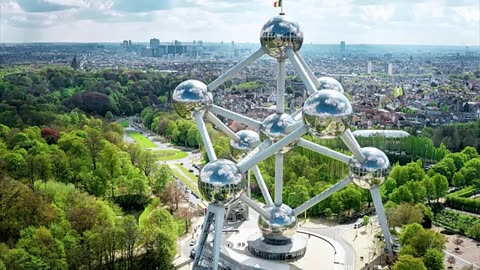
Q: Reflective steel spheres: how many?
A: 9